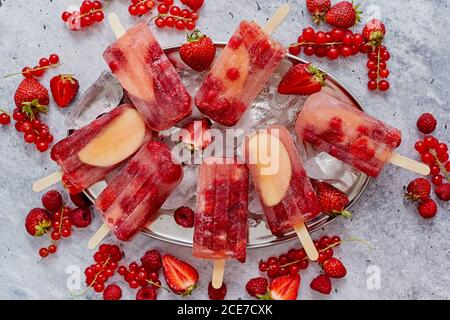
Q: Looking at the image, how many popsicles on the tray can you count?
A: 7